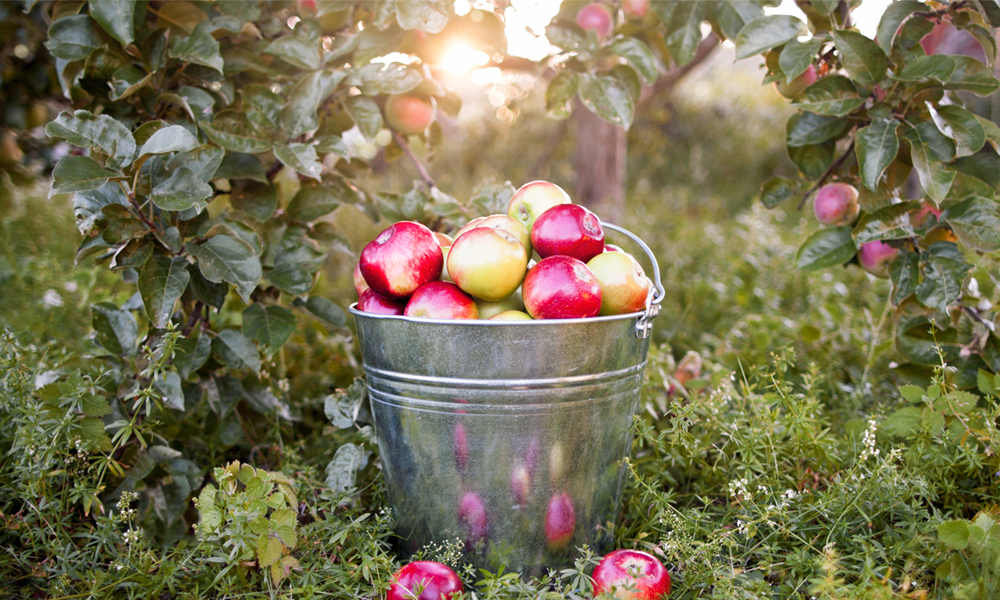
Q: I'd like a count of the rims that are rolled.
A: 1